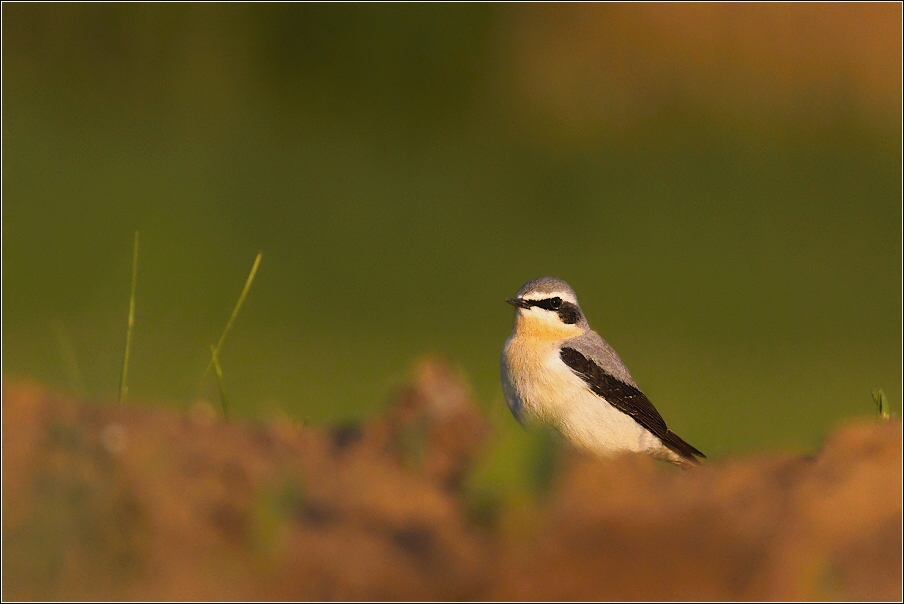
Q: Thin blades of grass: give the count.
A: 3